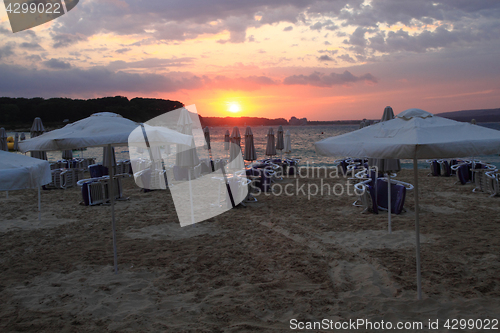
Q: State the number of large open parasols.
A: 3